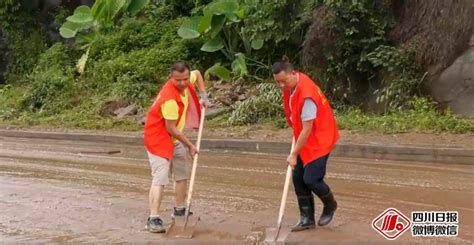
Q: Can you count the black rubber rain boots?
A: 2